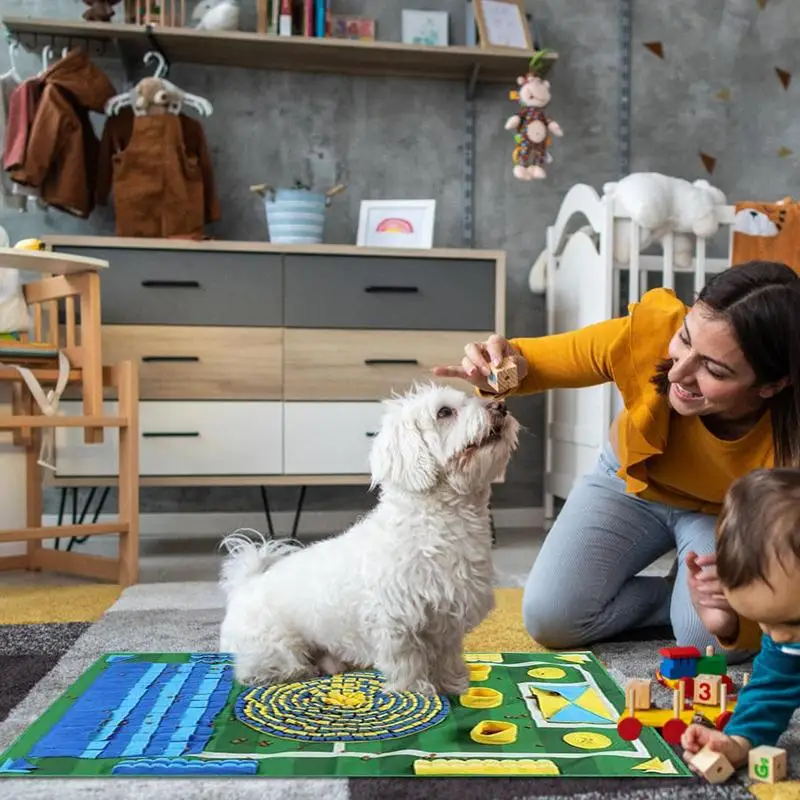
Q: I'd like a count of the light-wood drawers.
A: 2